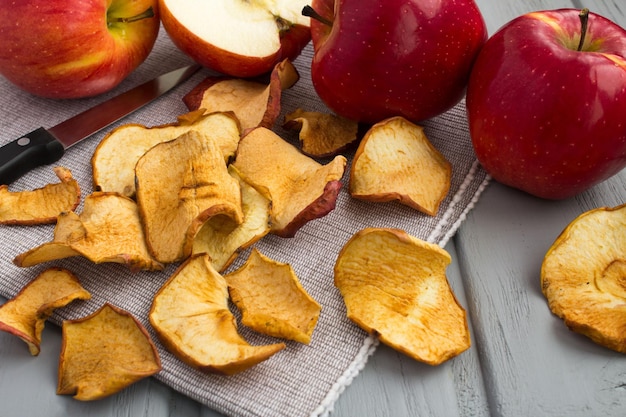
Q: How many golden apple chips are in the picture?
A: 15